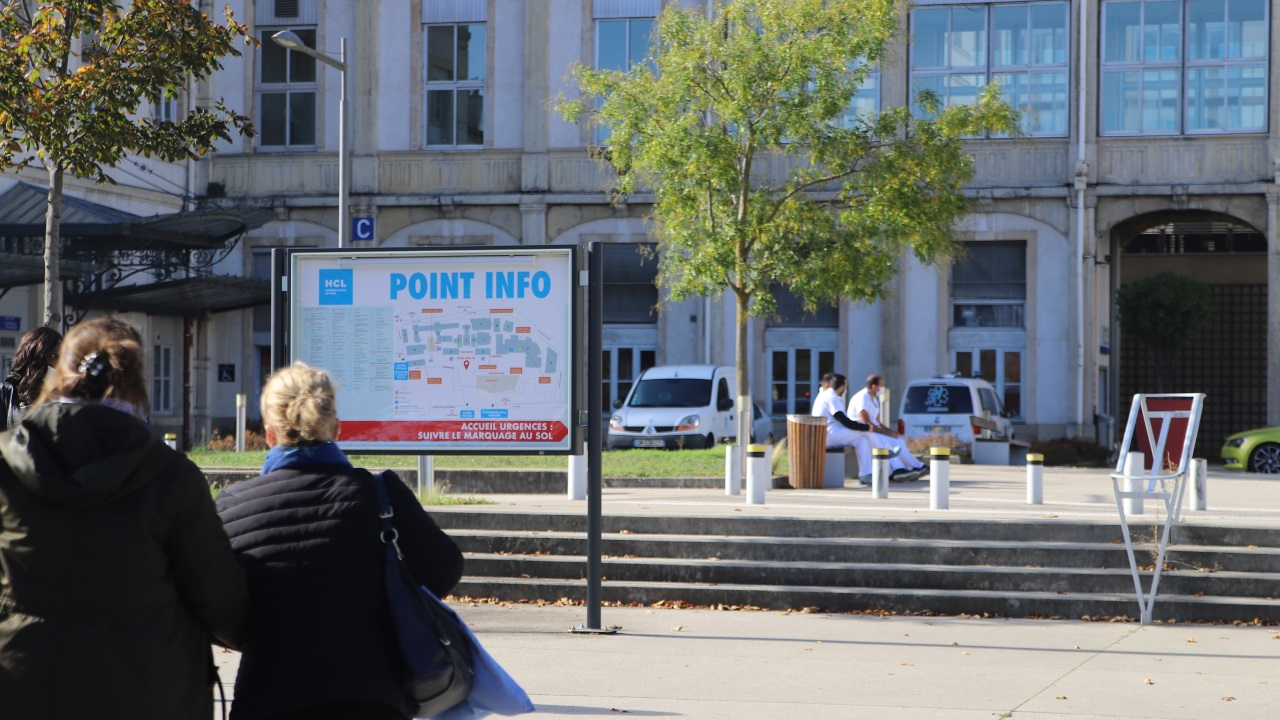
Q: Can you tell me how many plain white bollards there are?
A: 5